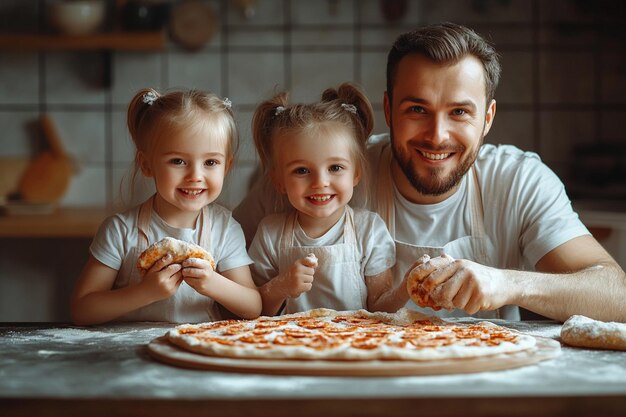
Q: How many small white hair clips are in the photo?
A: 4